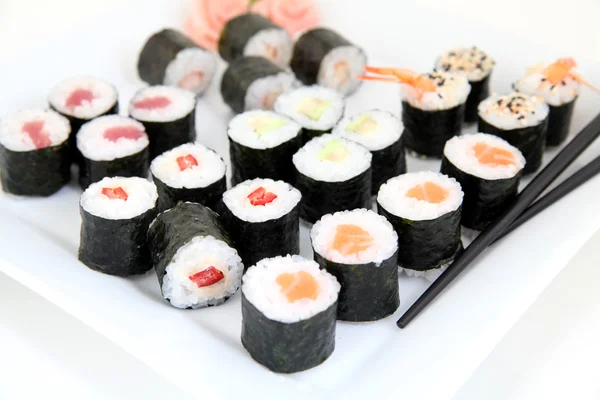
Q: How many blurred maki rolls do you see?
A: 4